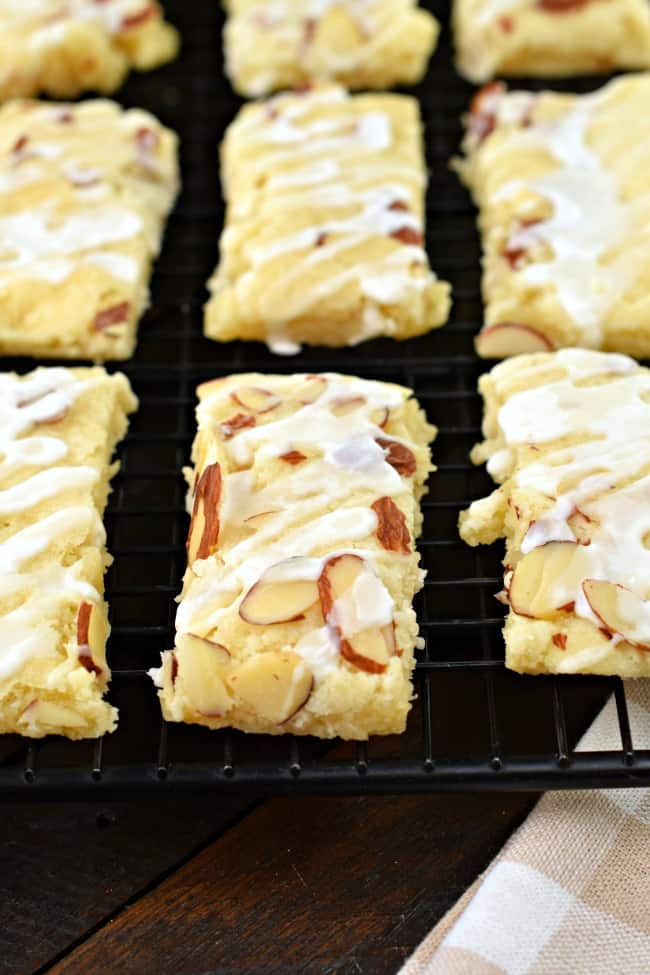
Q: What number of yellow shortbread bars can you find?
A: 9